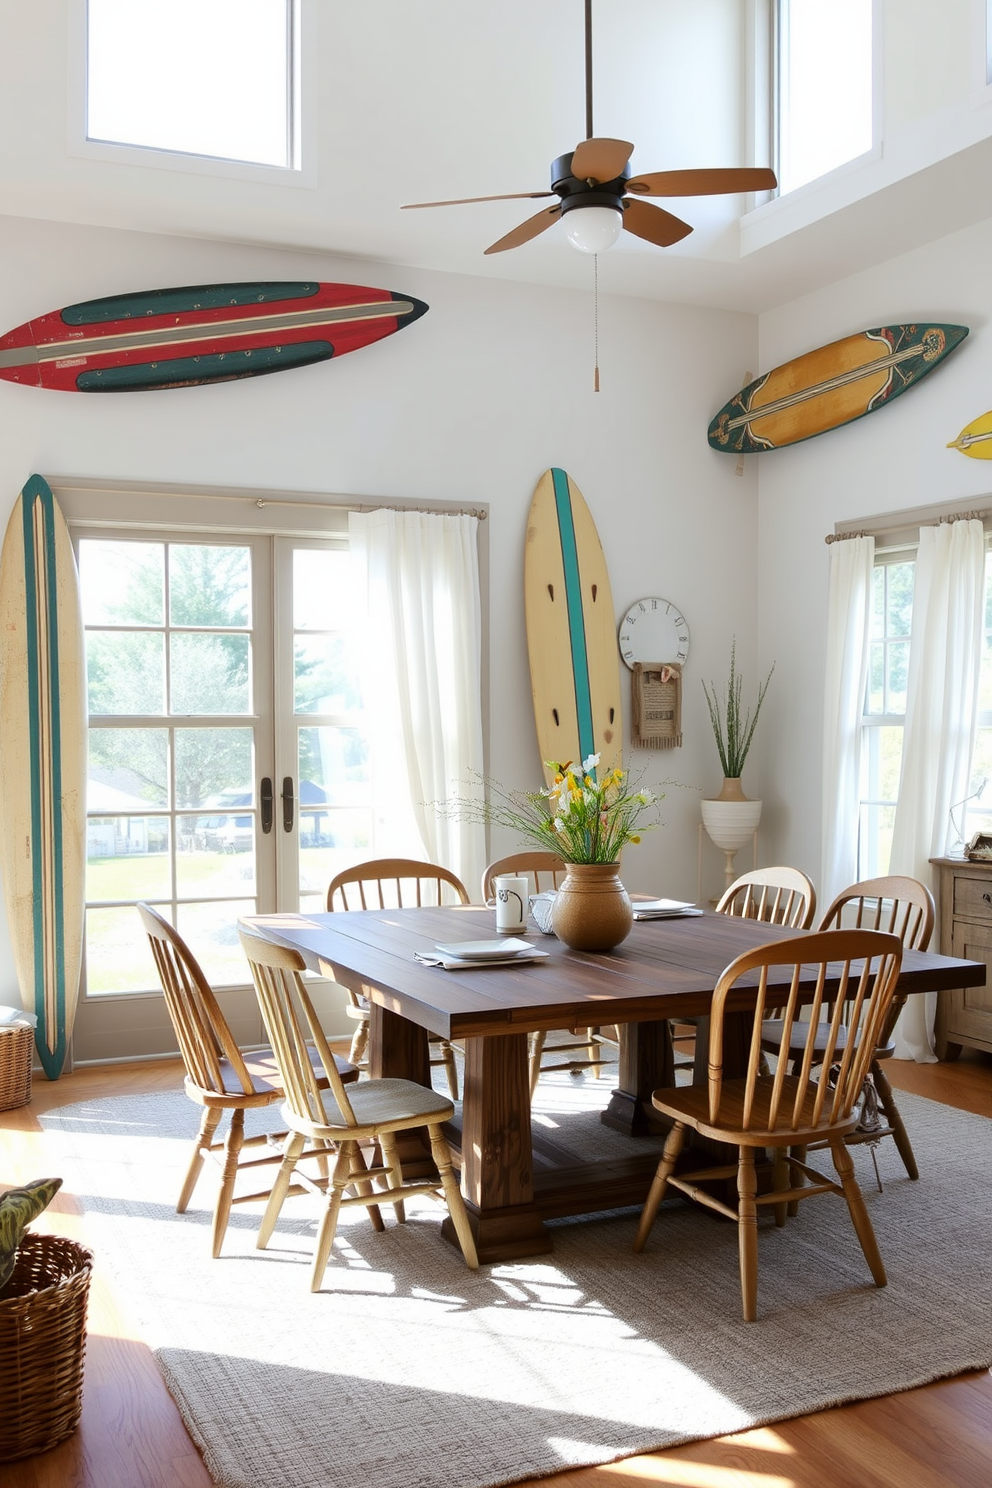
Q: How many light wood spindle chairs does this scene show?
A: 7